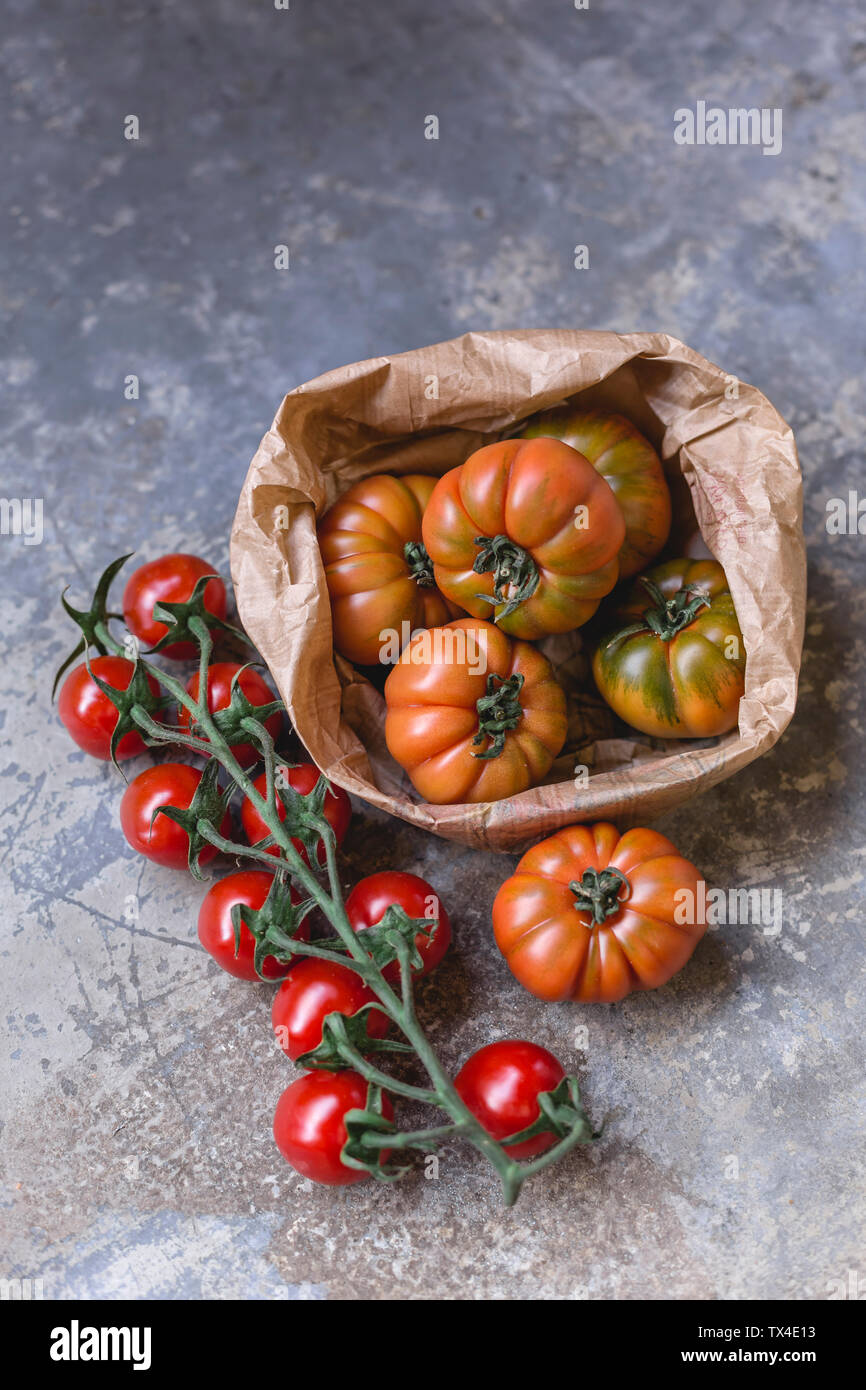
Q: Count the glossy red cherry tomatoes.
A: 10